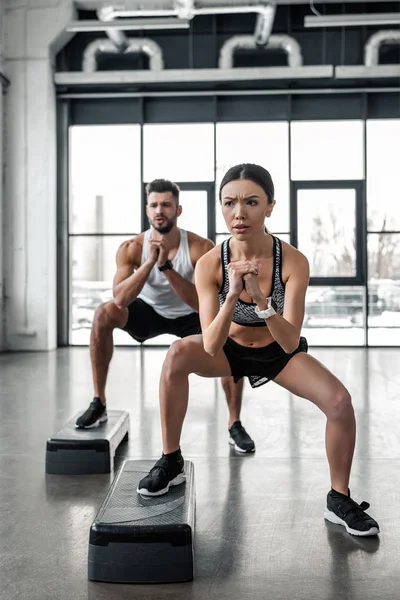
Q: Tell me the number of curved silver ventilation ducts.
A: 3